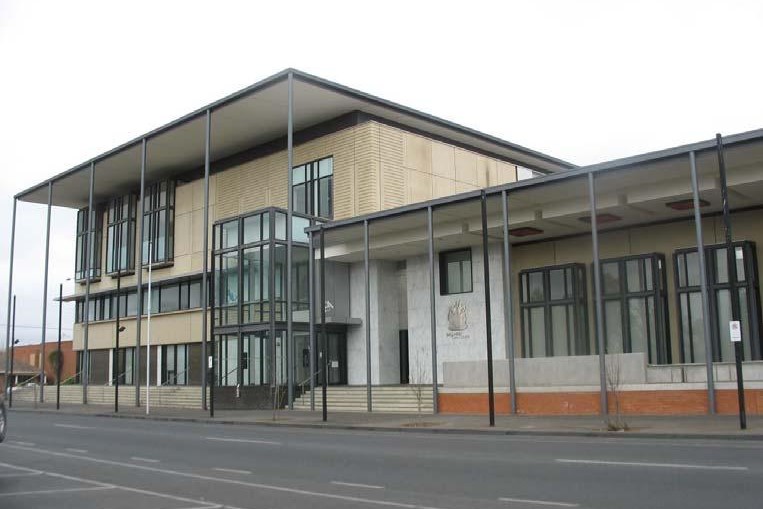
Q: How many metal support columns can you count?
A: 12